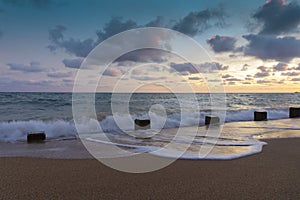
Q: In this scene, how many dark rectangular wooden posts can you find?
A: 5